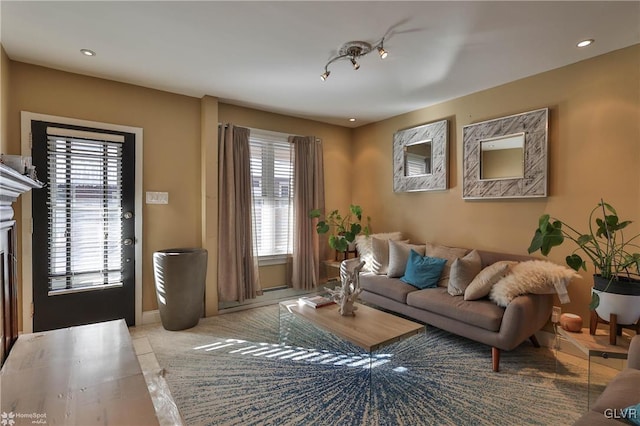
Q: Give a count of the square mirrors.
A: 2